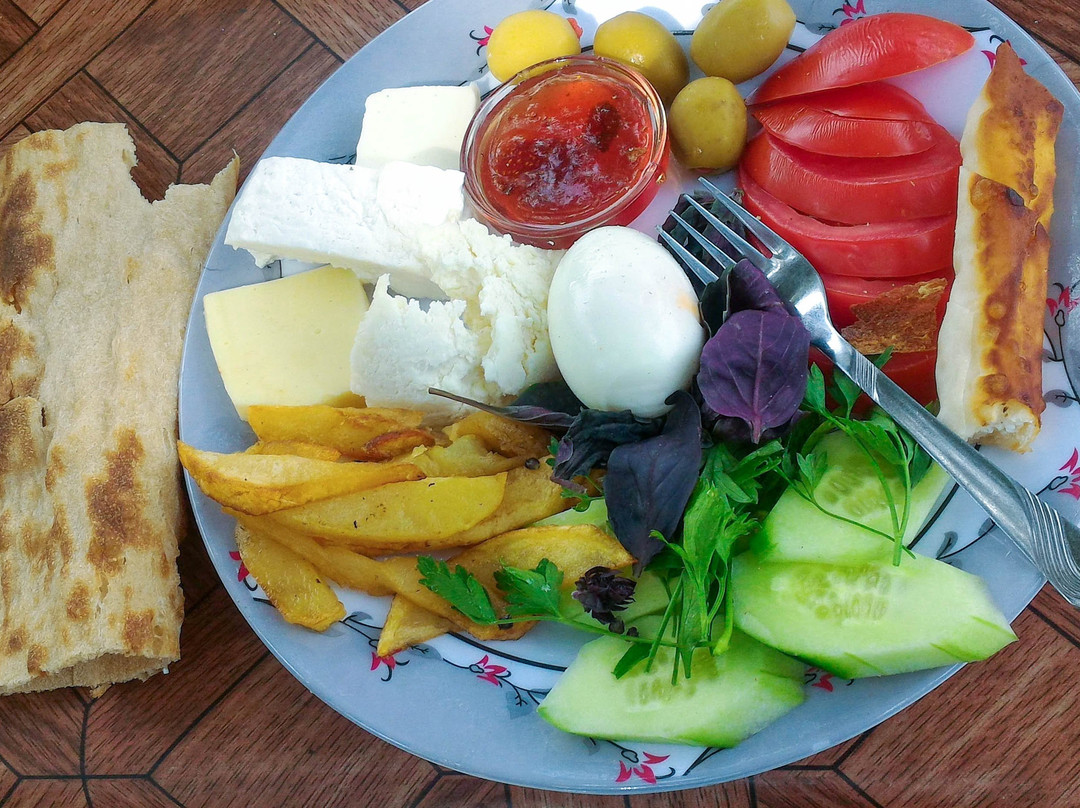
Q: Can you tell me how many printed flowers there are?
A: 10